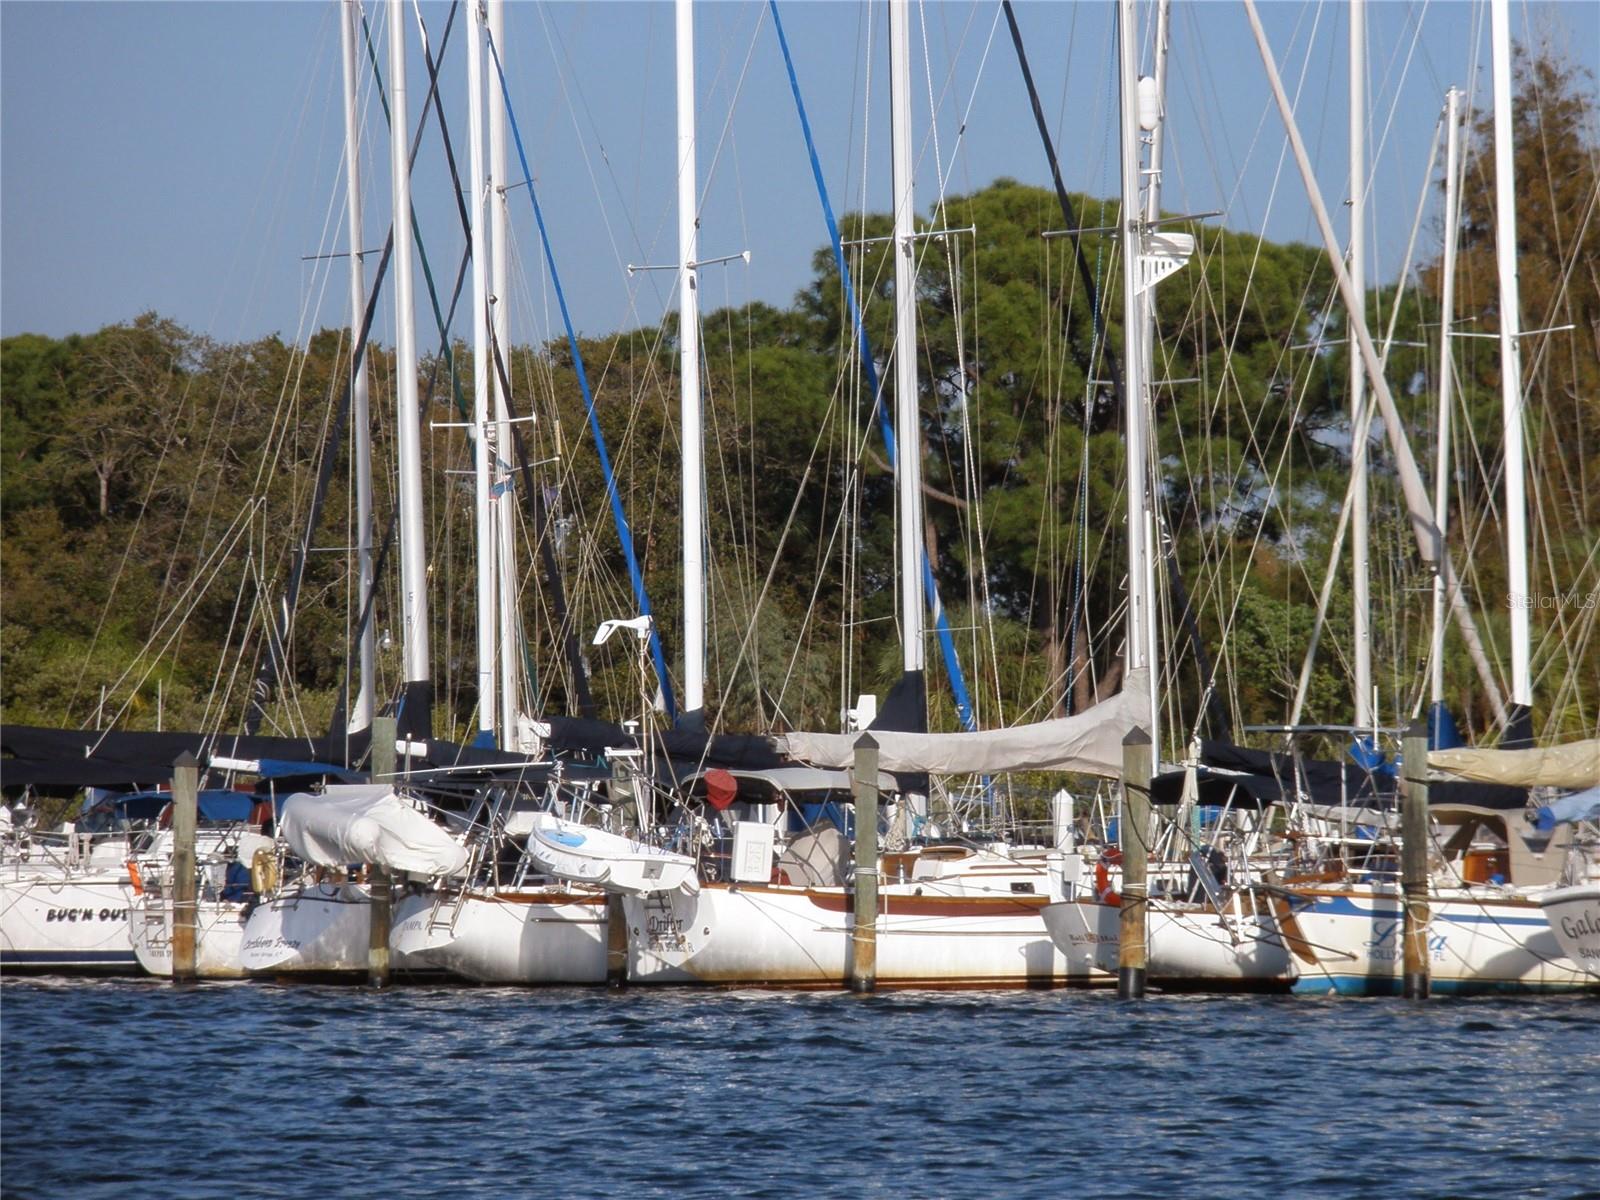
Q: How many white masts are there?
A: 11